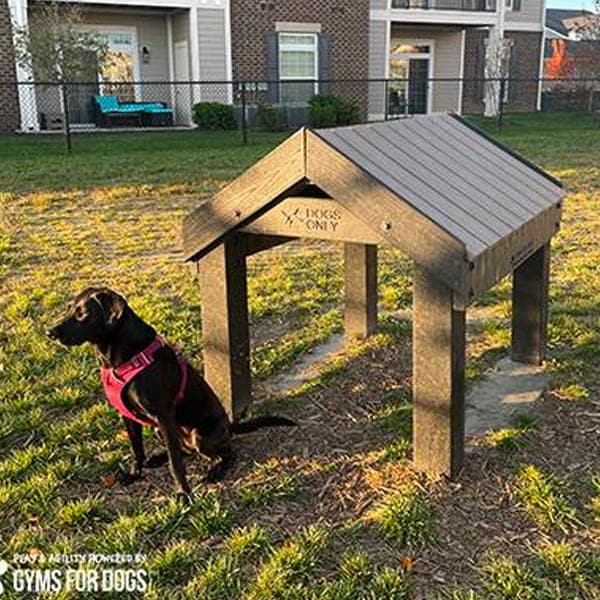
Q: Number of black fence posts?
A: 4